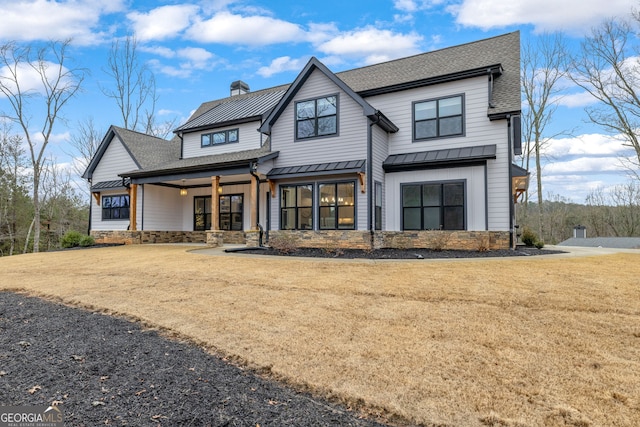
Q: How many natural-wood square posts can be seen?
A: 3